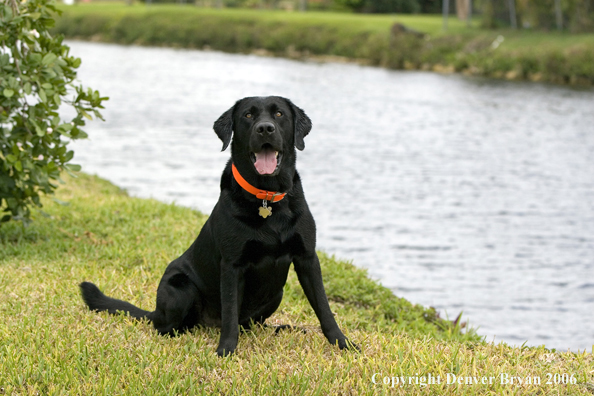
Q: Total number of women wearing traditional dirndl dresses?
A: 0